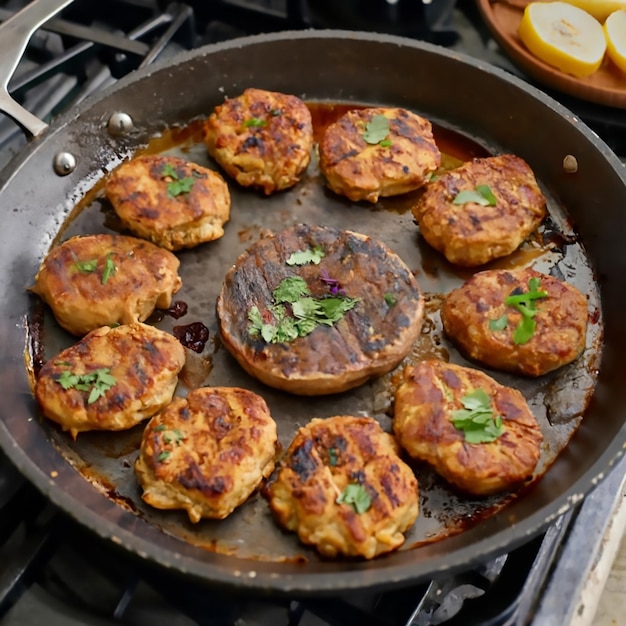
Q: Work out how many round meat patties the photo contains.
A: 11